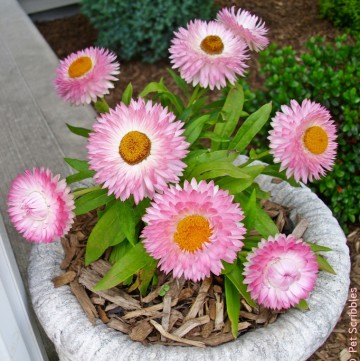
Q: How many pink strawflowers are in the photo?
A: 8